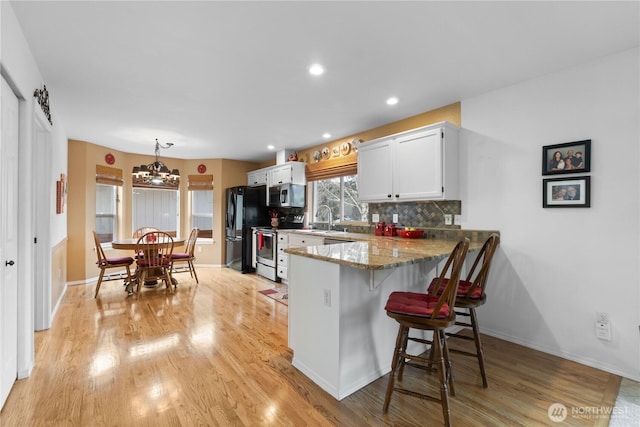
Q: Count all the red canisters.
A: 2